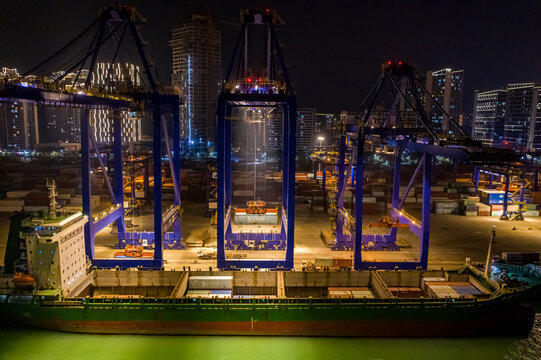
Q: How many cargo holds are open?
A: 4